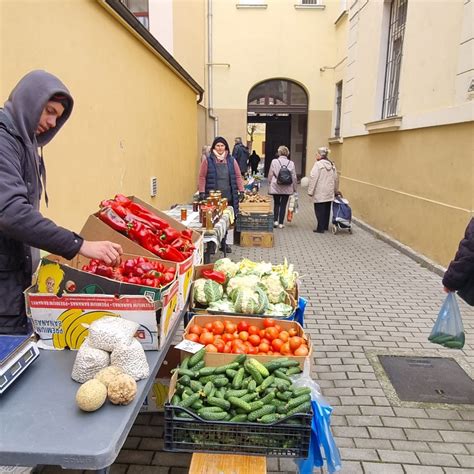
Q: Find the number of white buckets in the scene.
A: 0